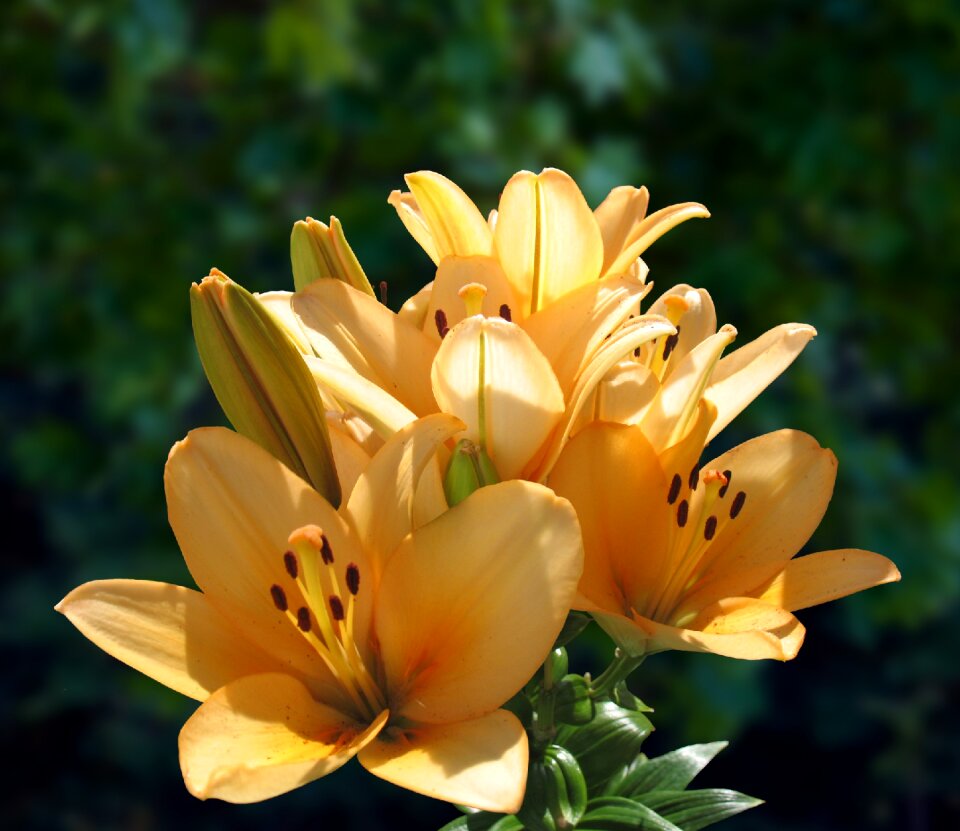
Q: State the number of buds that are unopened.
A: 3